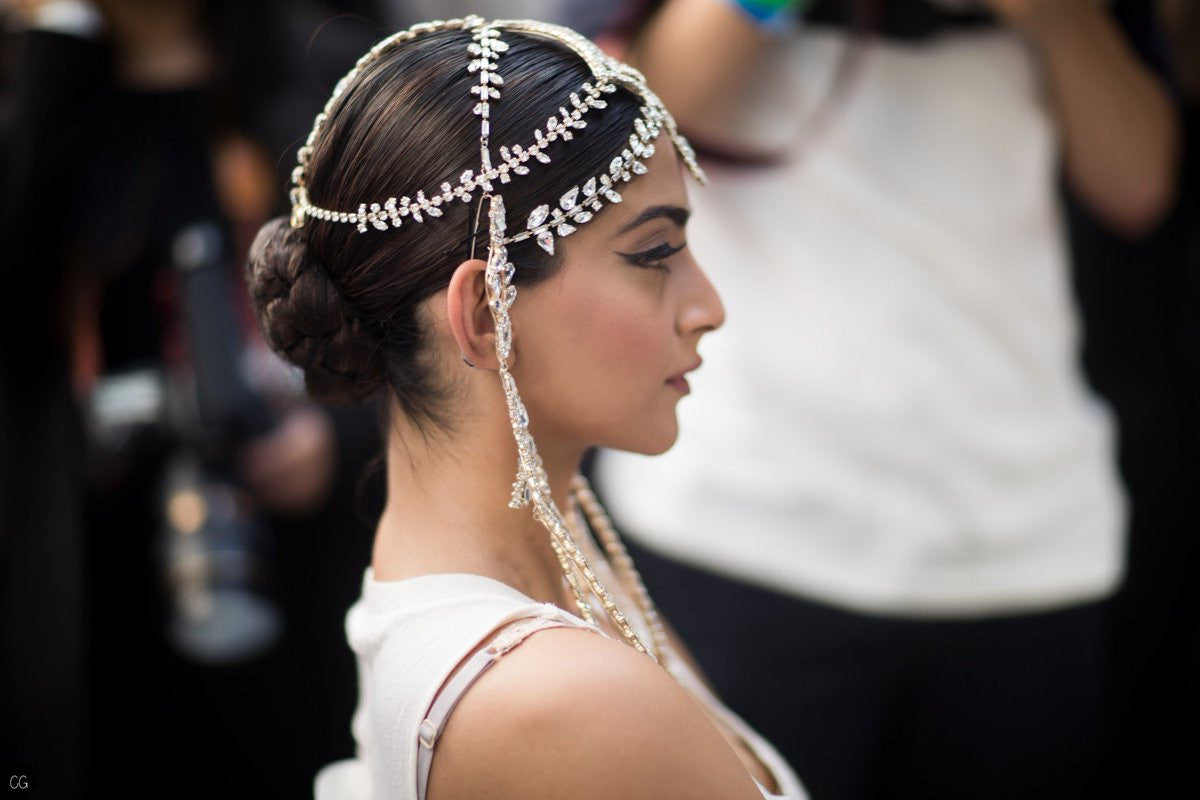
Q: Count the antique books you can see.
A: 0